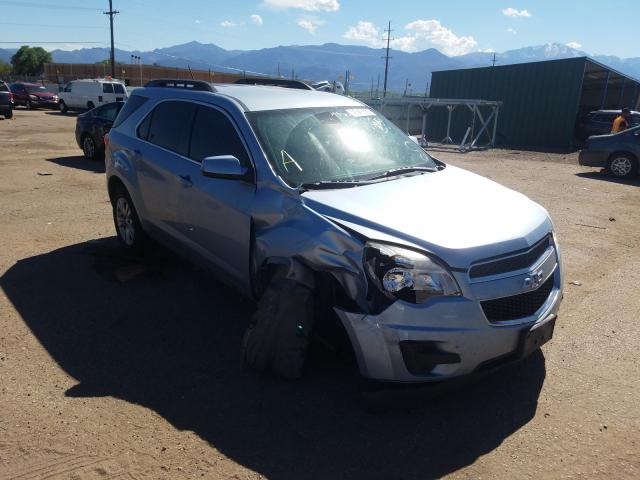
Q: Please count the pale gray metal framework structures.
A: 1